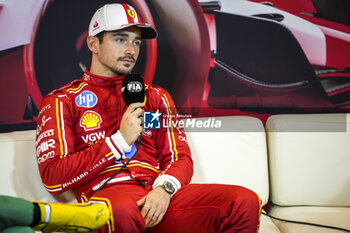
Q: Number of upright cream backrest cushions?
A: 3